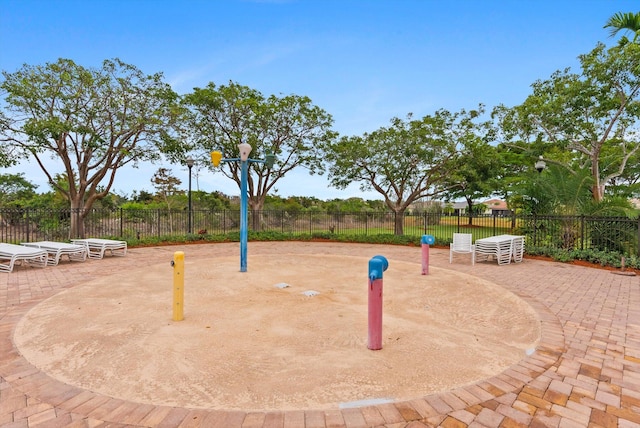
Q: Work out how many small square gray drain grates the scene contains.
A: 2